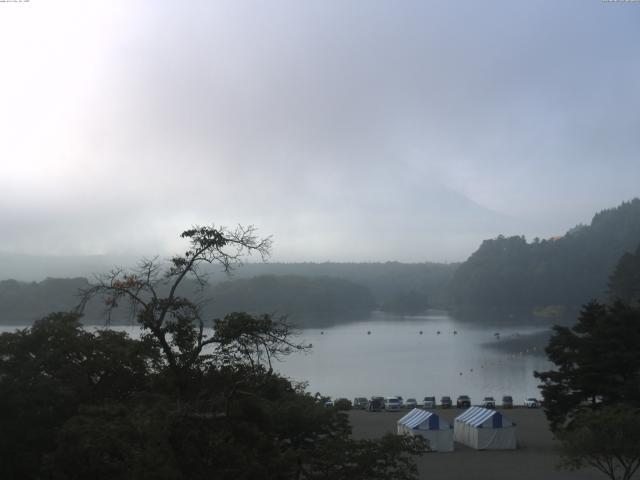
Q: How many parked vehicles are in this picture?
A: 13